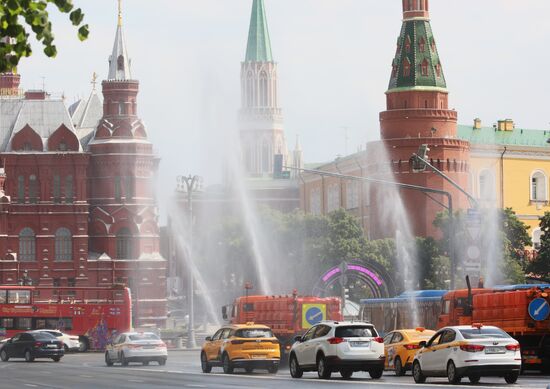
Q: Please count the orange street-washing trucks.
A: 2